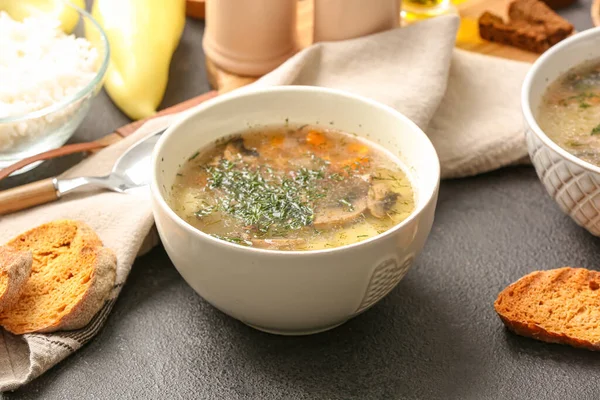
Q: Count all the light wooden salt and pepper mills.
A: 2